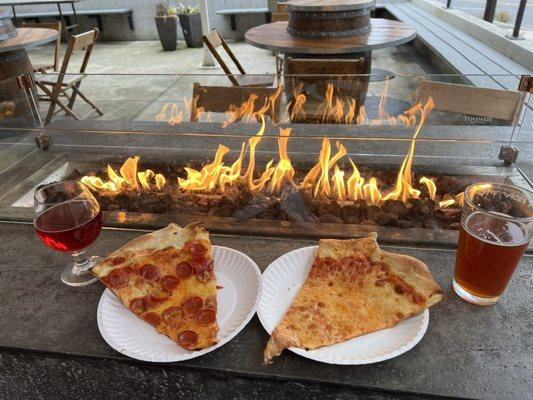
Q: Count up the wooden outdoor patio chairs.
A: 6